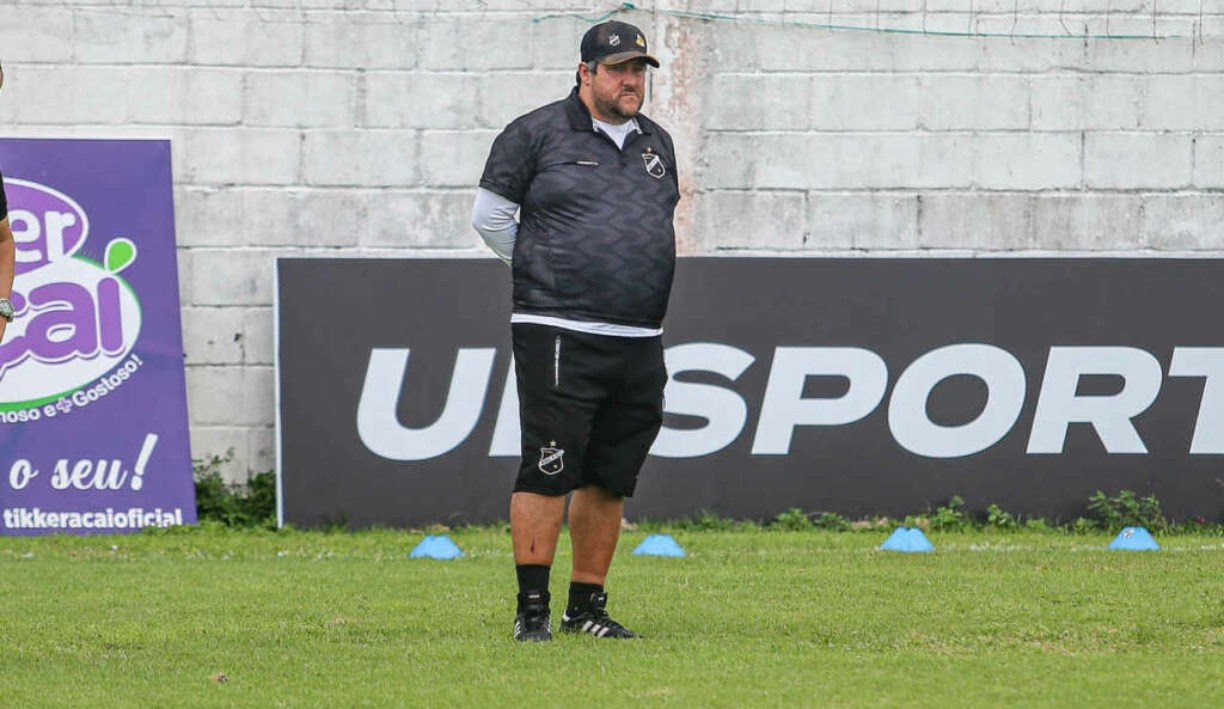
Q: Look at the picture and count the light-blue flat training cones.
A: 4